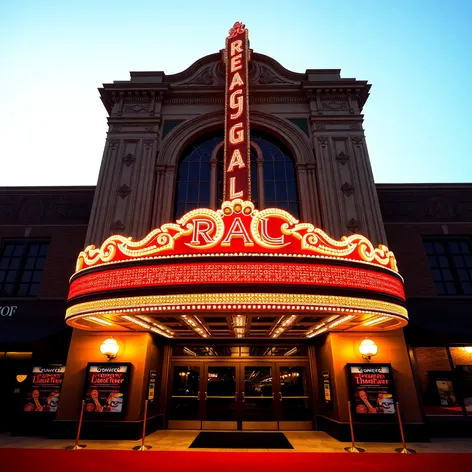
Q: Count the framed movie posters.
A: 3